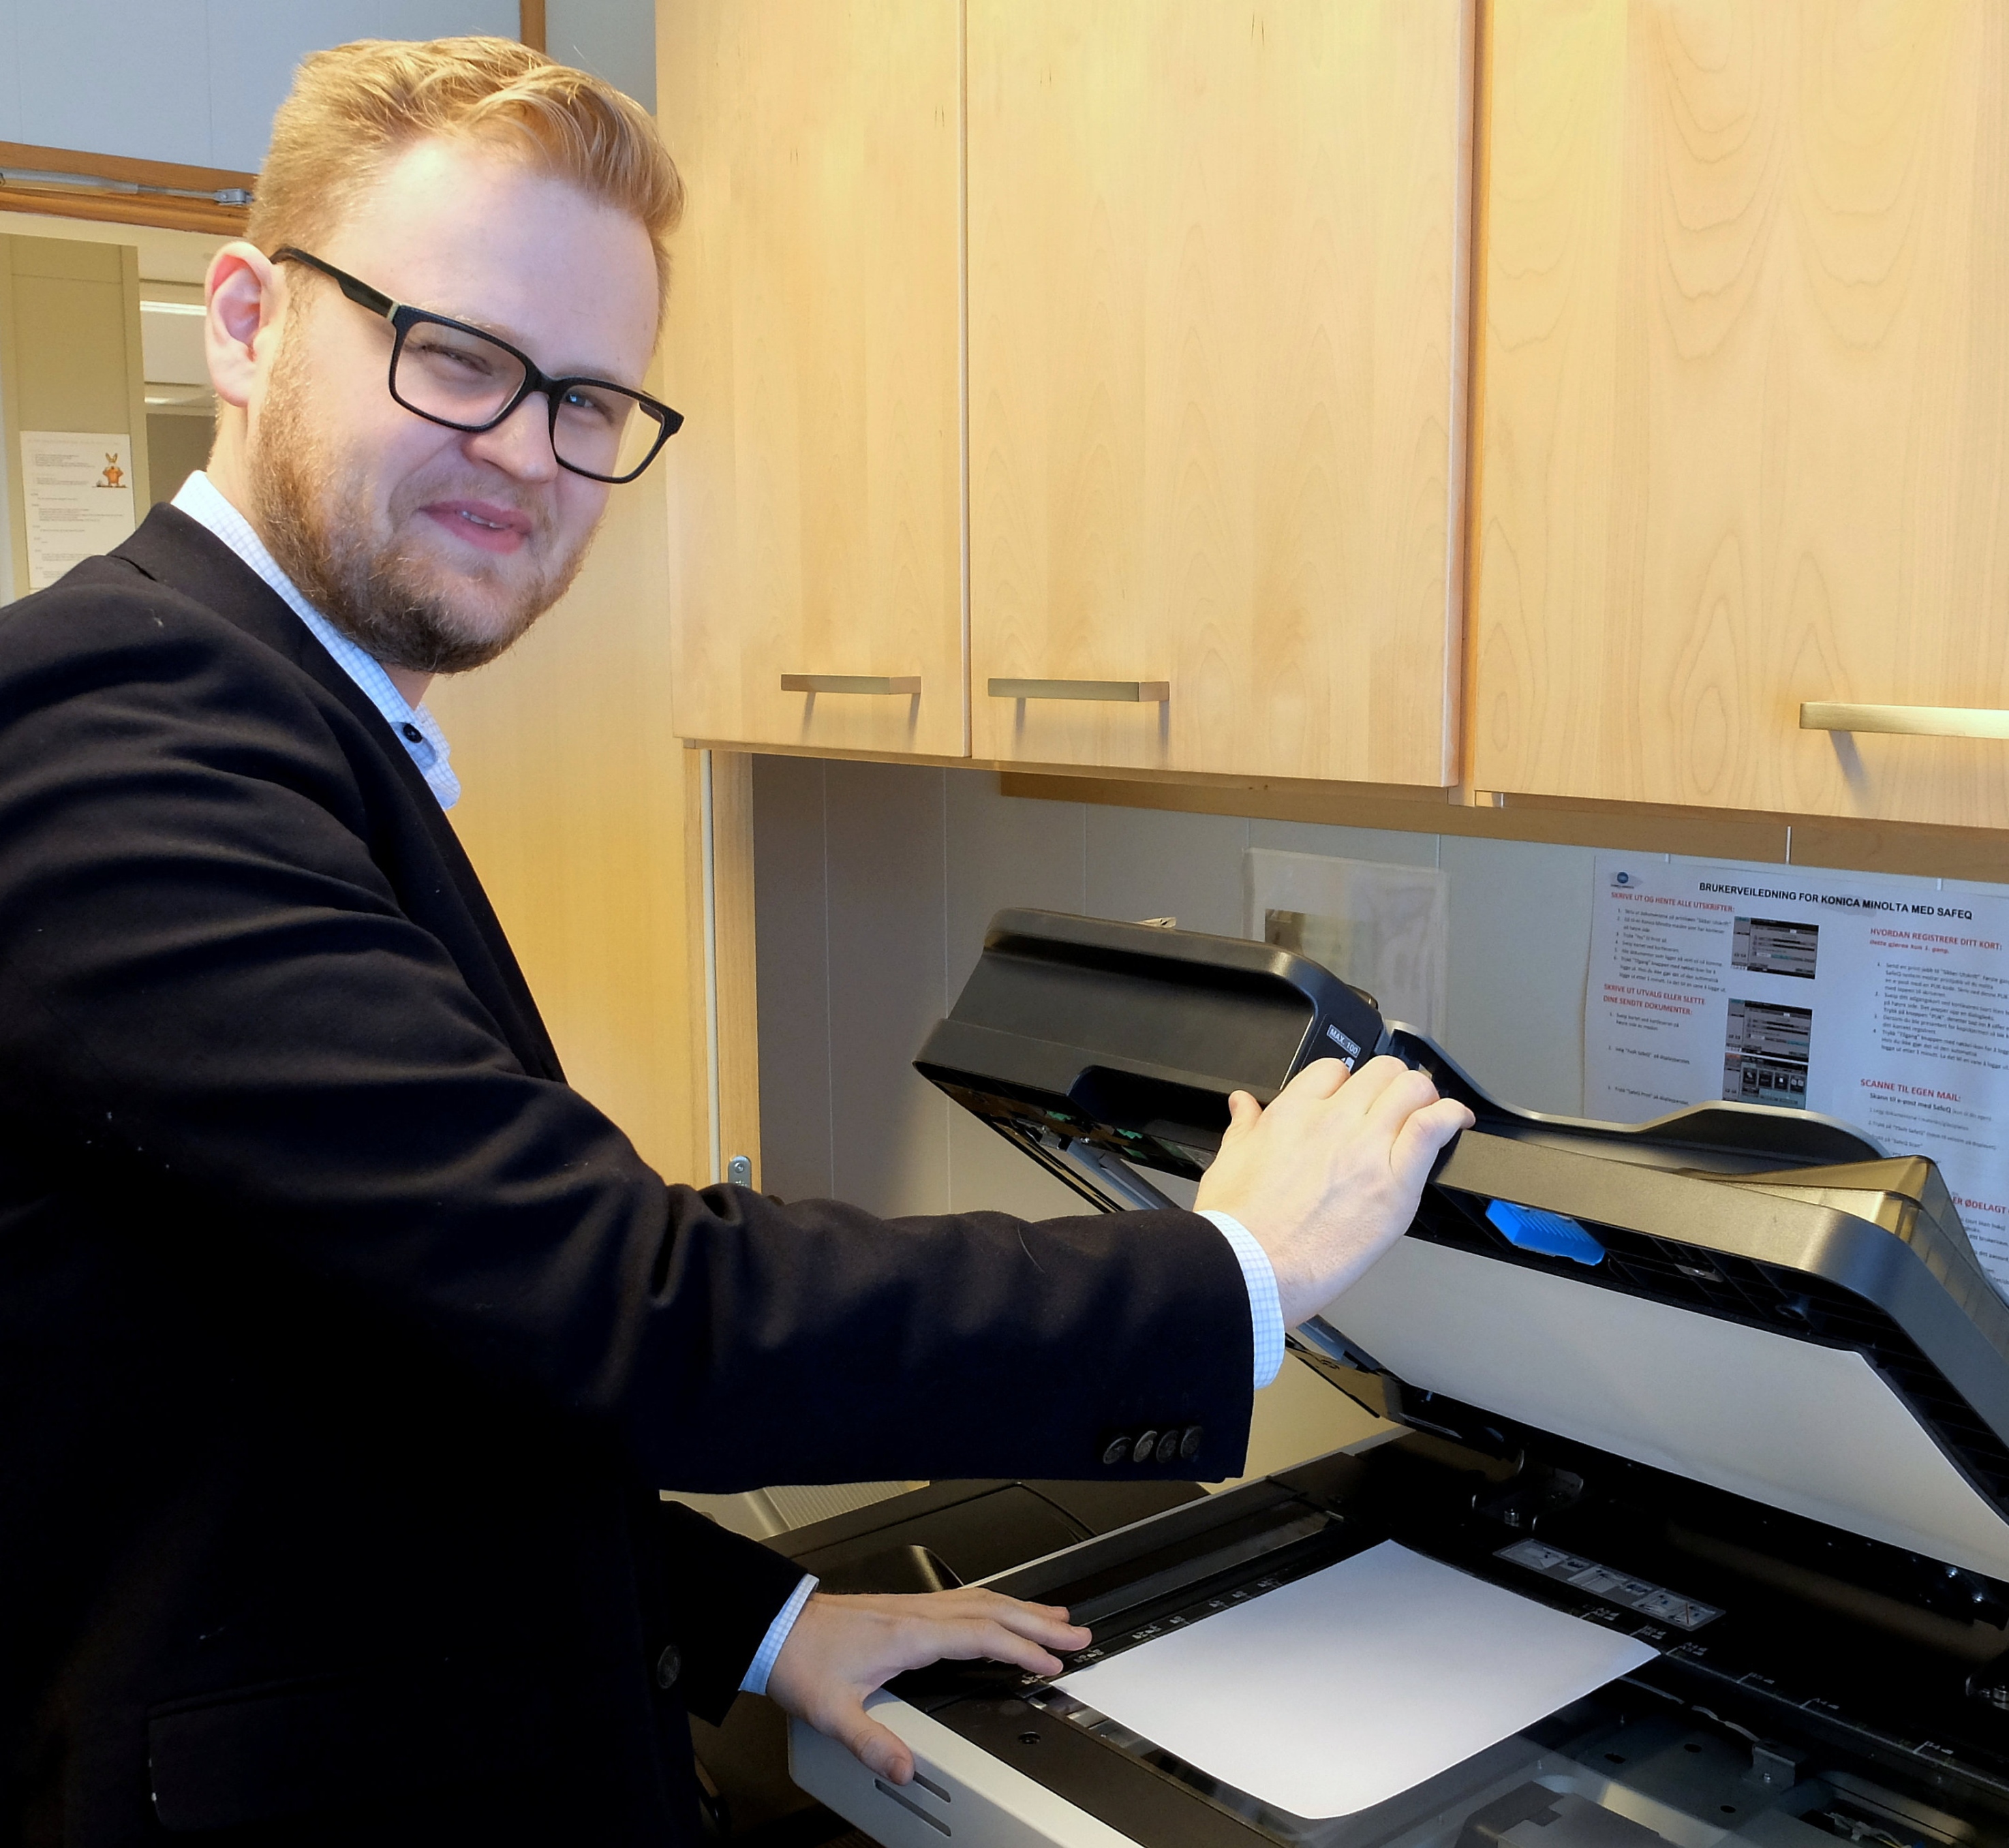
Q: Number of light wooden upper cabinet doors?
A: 3